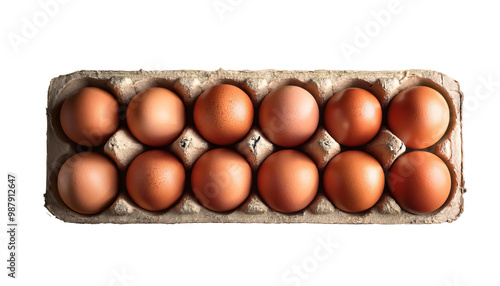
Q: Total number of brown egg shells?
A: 12